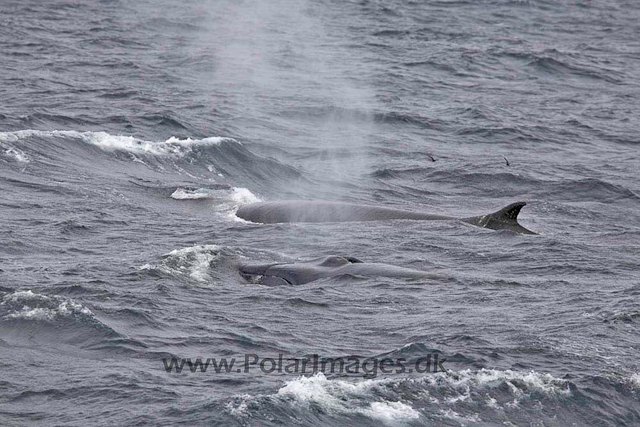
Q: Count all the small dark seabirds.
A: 2